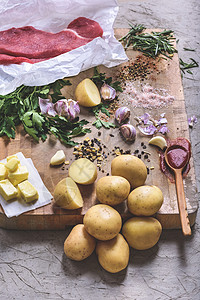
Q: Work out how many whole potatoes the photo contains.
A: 7